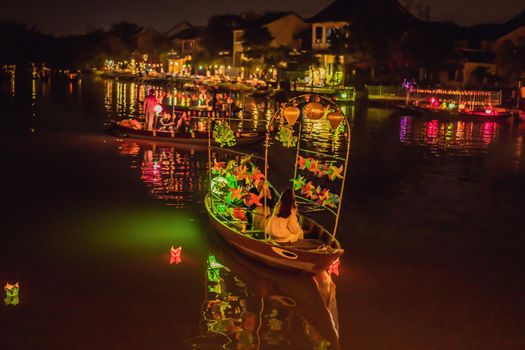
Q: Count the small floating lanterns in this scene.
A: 3